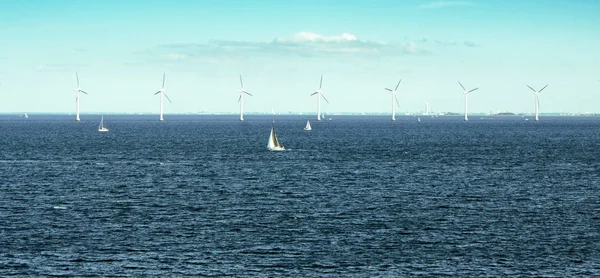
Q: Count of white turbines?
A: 7